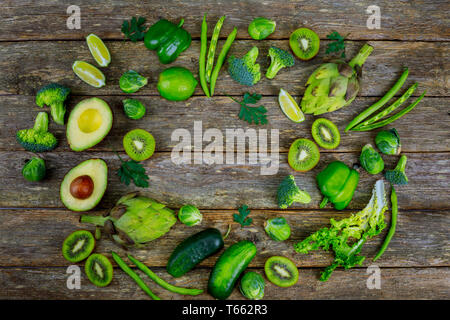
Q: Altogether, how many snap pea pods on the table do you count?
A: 9